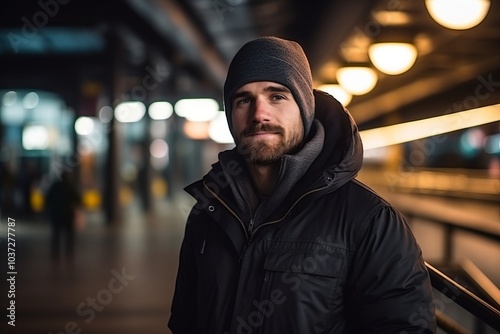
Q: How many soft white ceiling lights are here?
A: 4